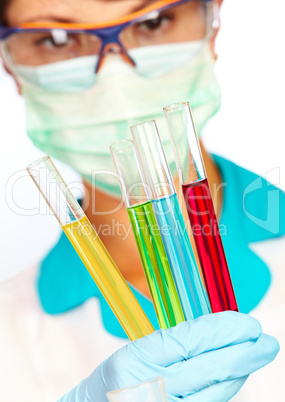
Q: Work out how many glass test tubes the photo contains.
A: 4